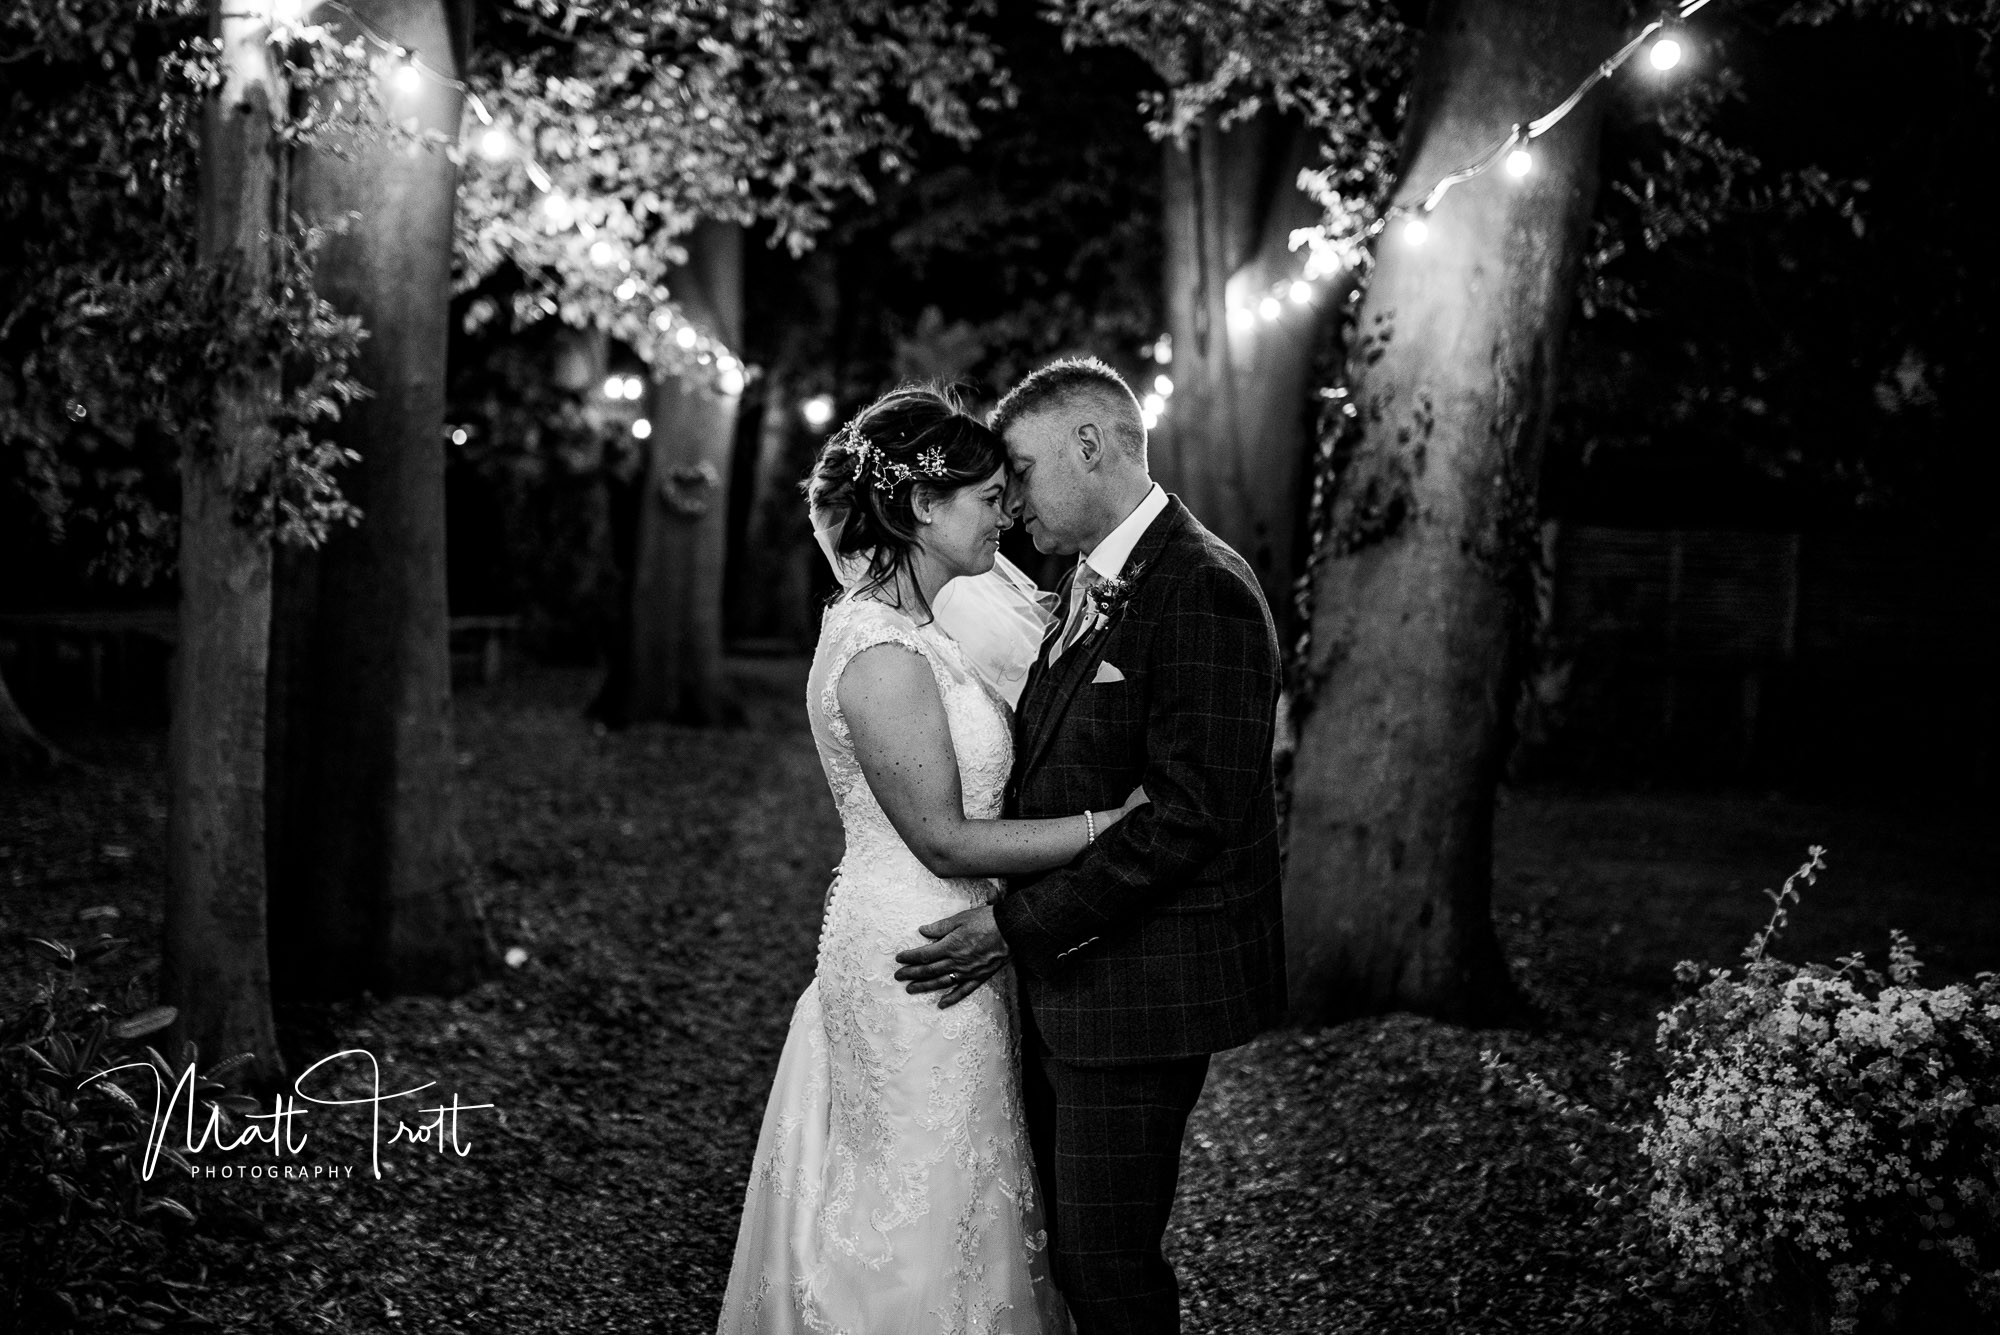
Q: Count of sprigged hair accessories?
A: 1